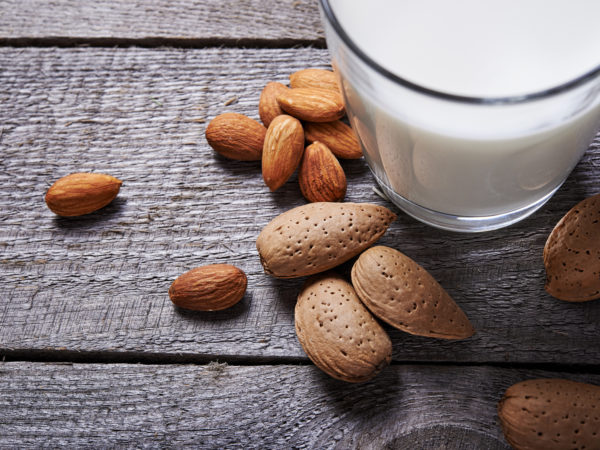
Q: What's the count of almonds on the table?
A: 14